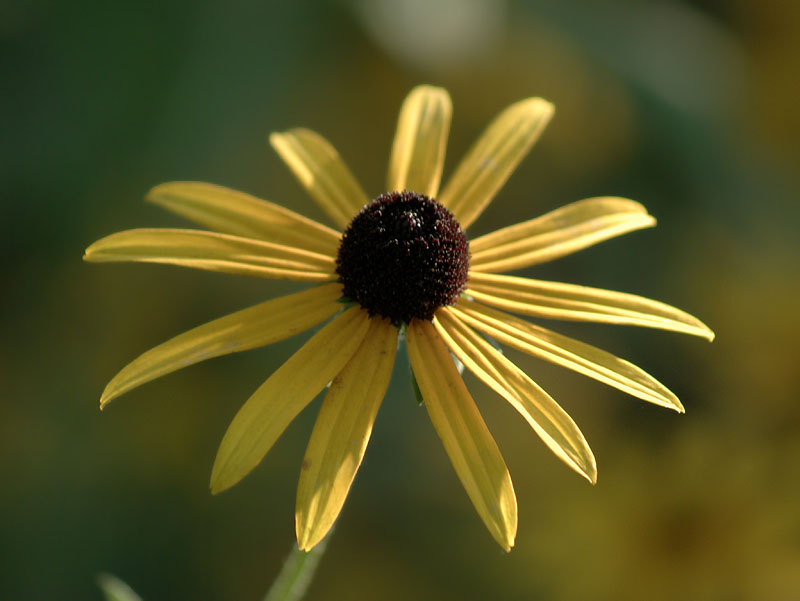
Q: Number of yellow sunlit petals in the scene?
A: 13